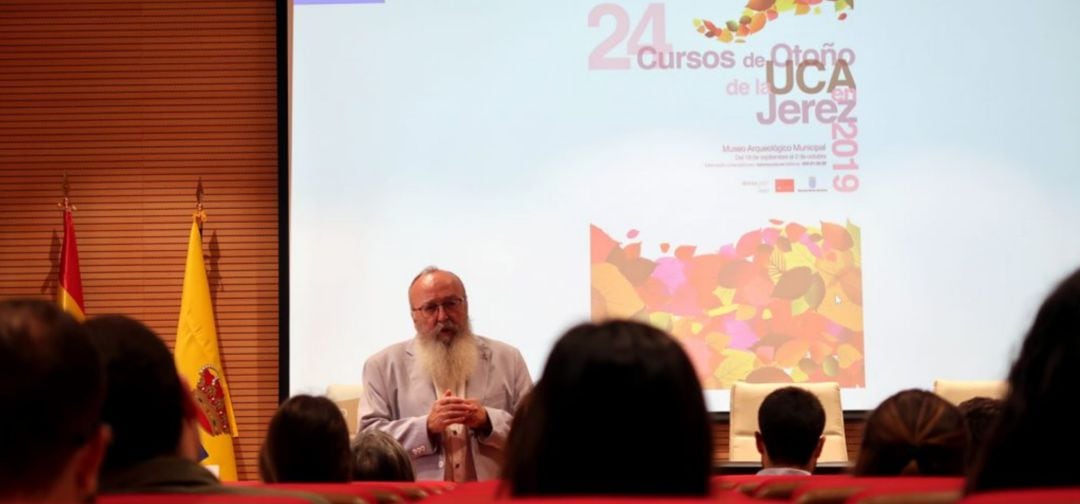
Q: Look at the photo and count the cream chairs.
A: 3